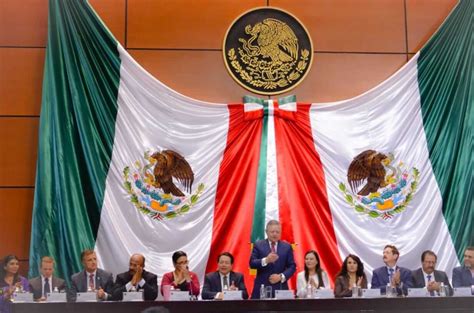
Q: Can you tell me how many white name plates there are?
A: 11